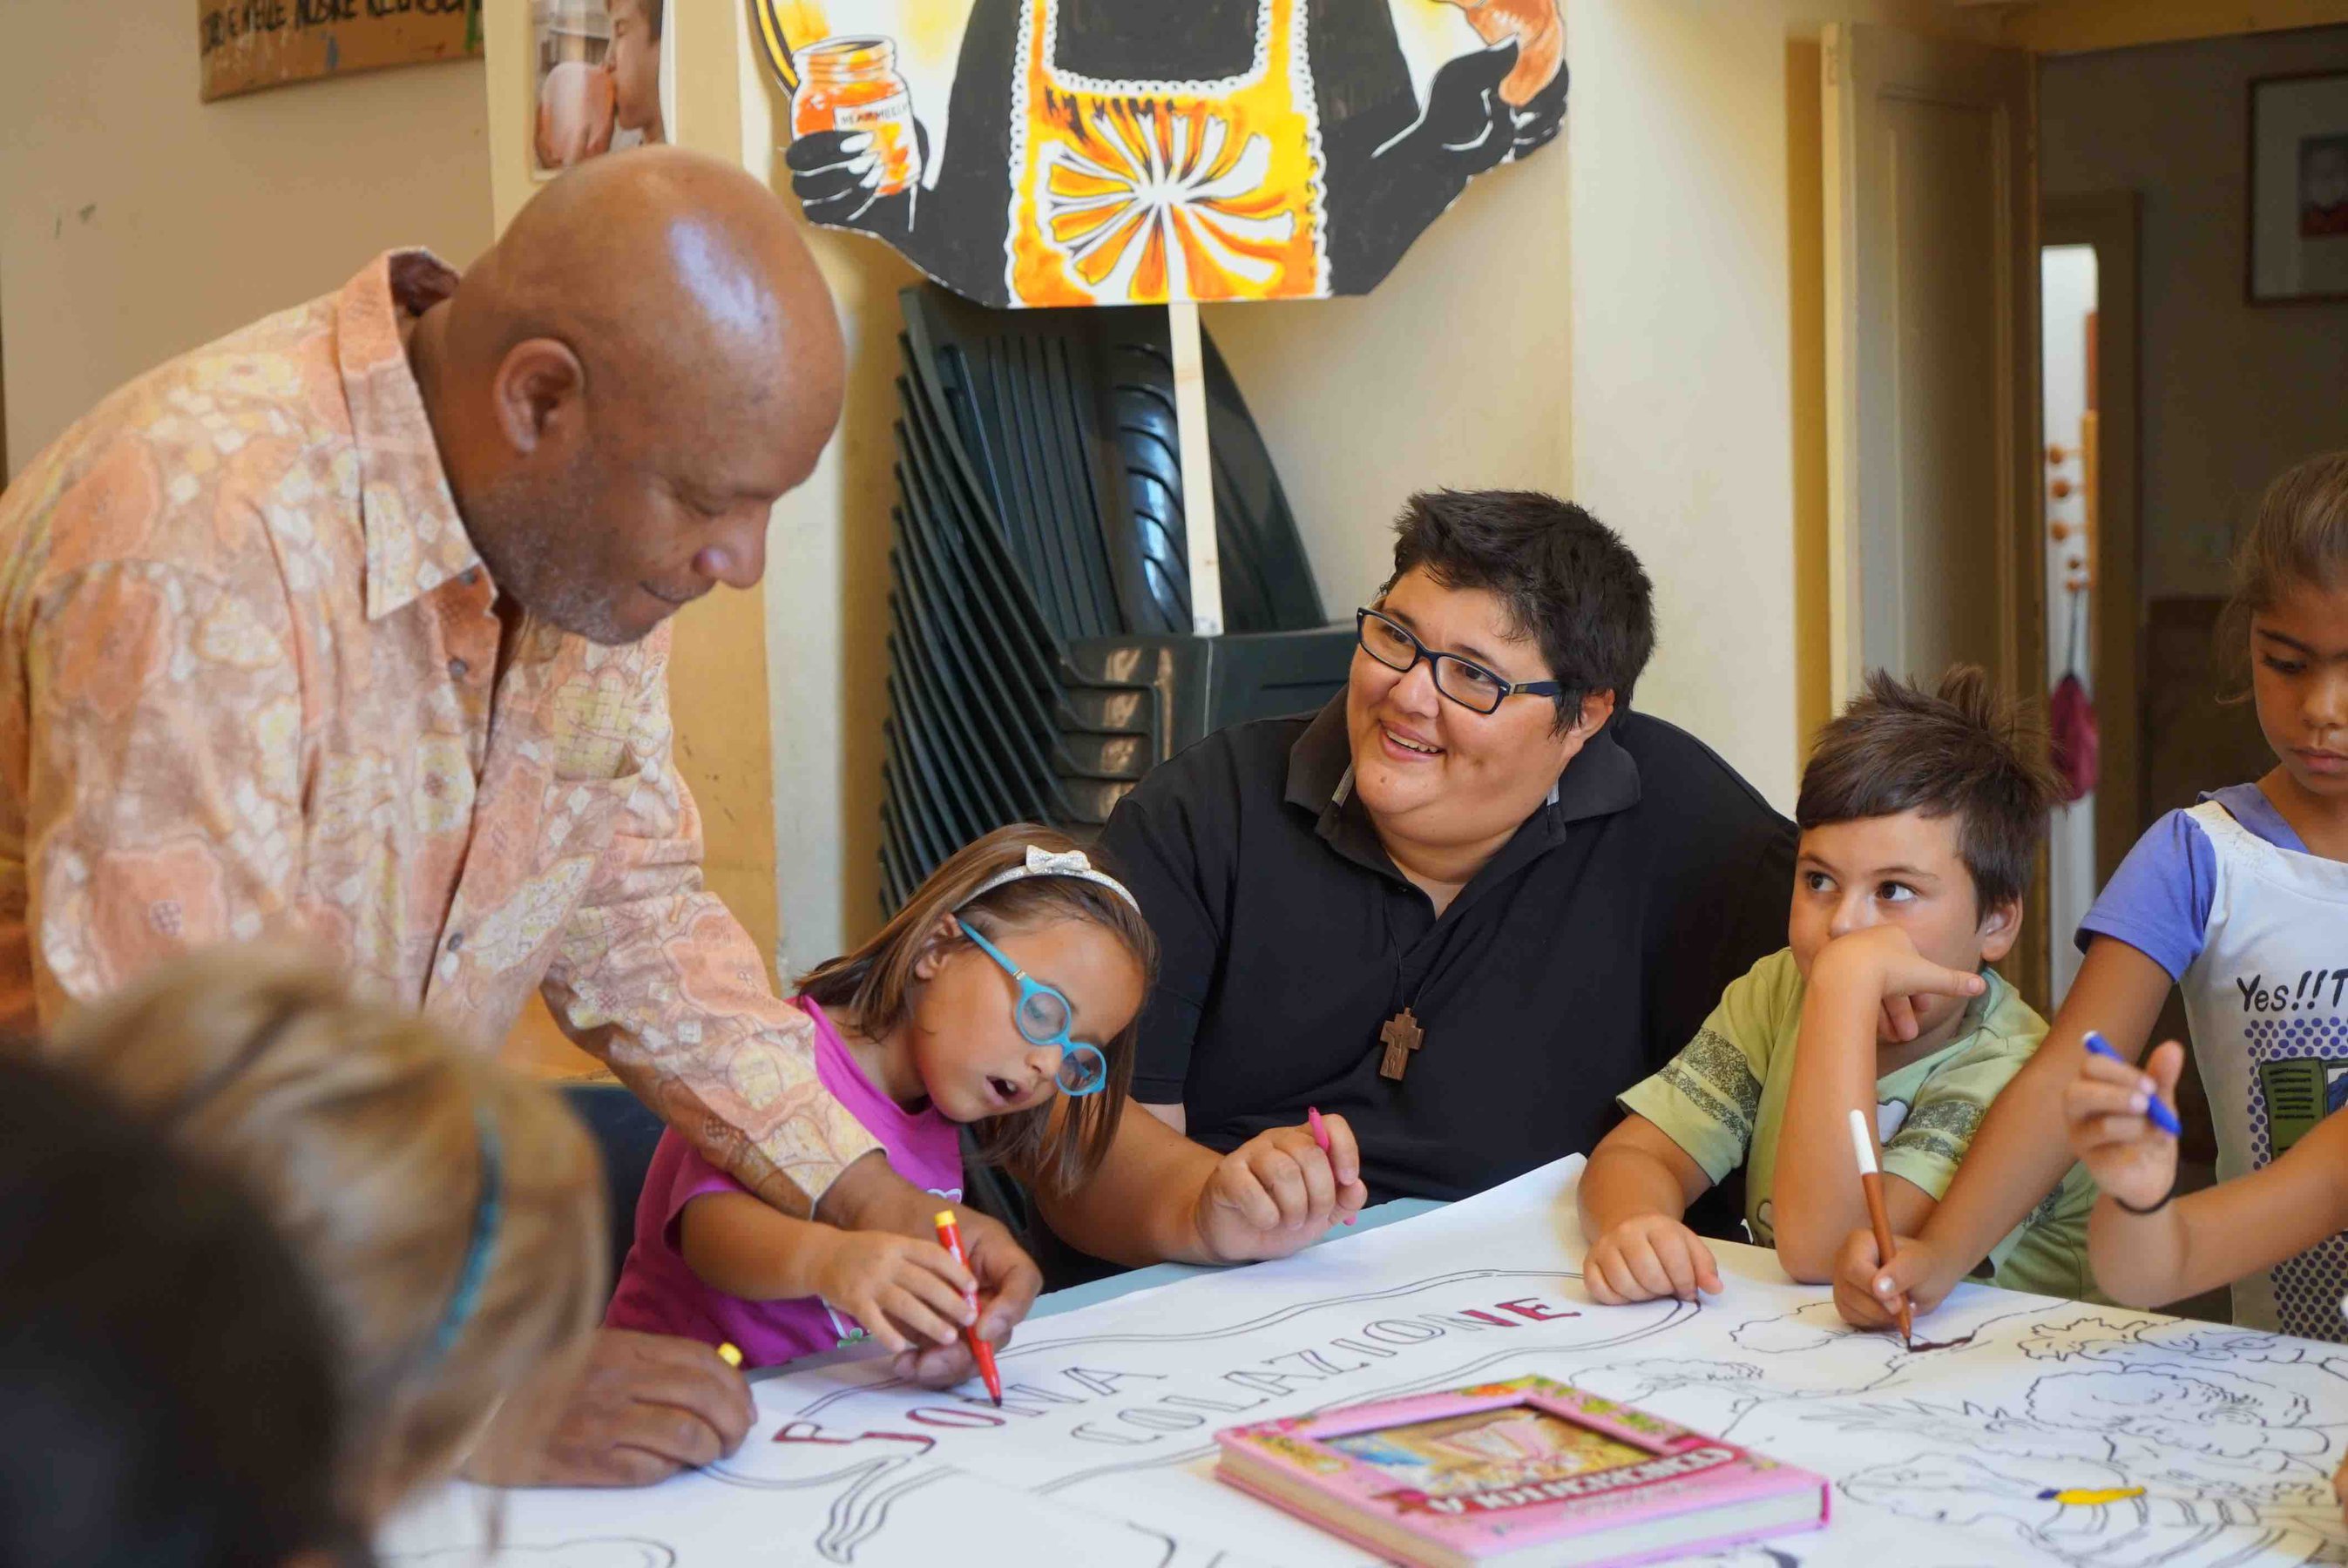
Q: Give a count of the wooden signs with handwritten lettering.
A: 1